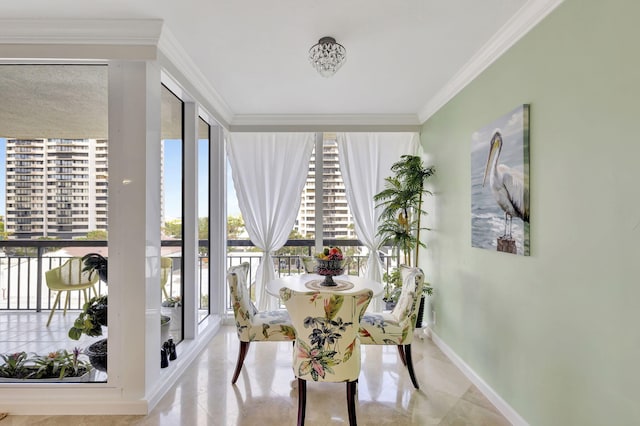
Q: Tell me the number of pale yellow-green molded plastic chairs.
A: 2